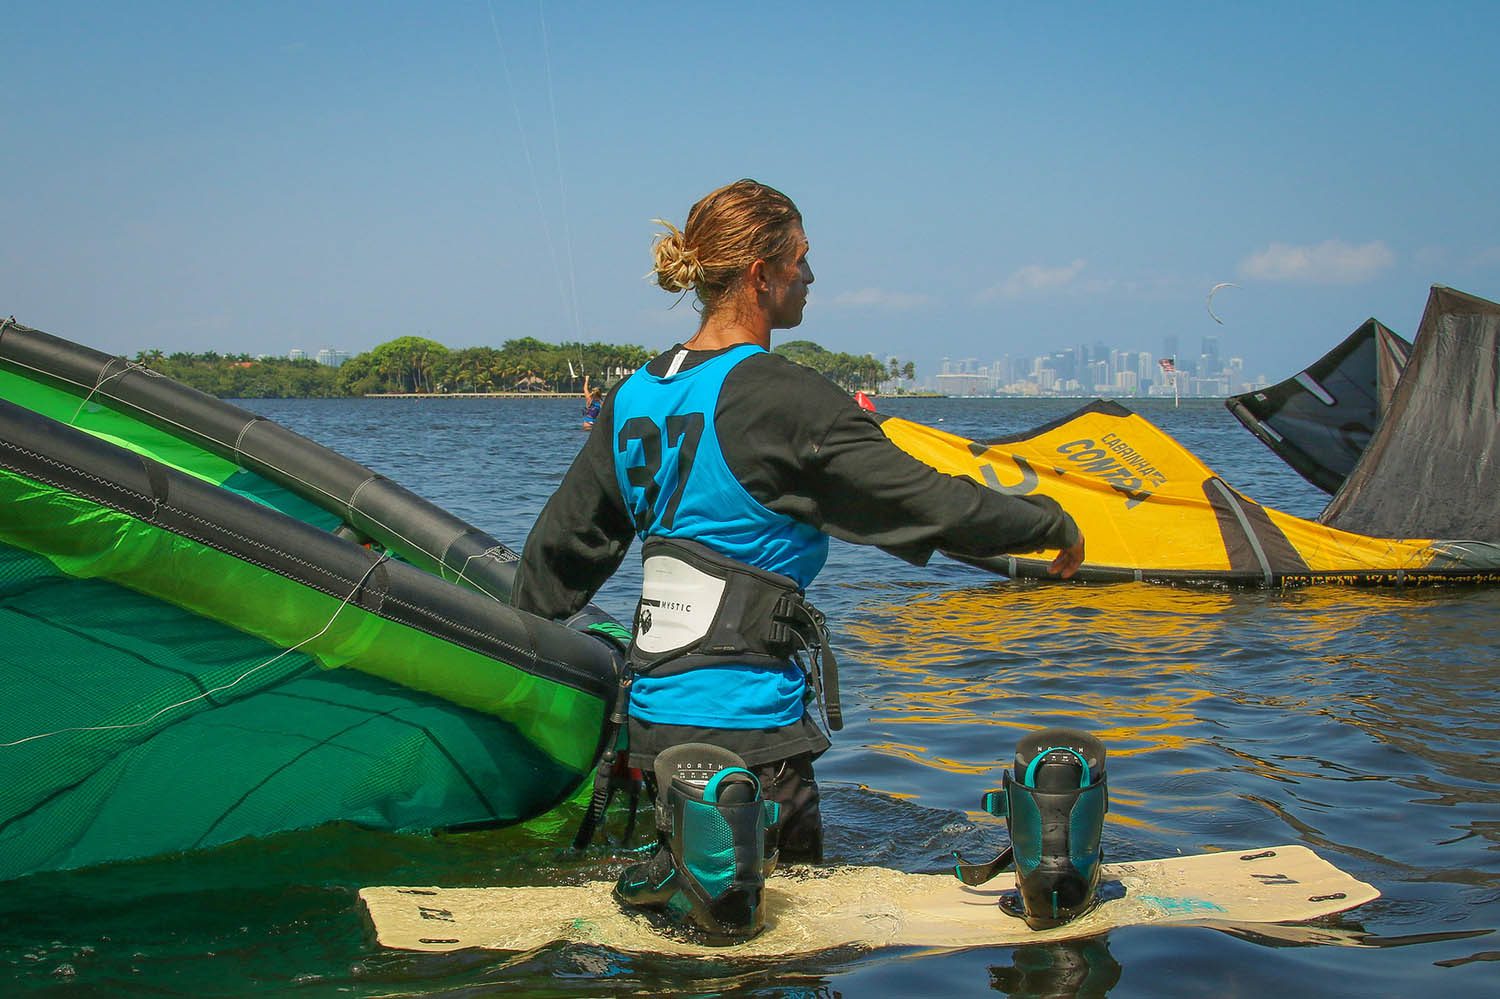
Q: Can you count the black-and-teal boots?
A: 2